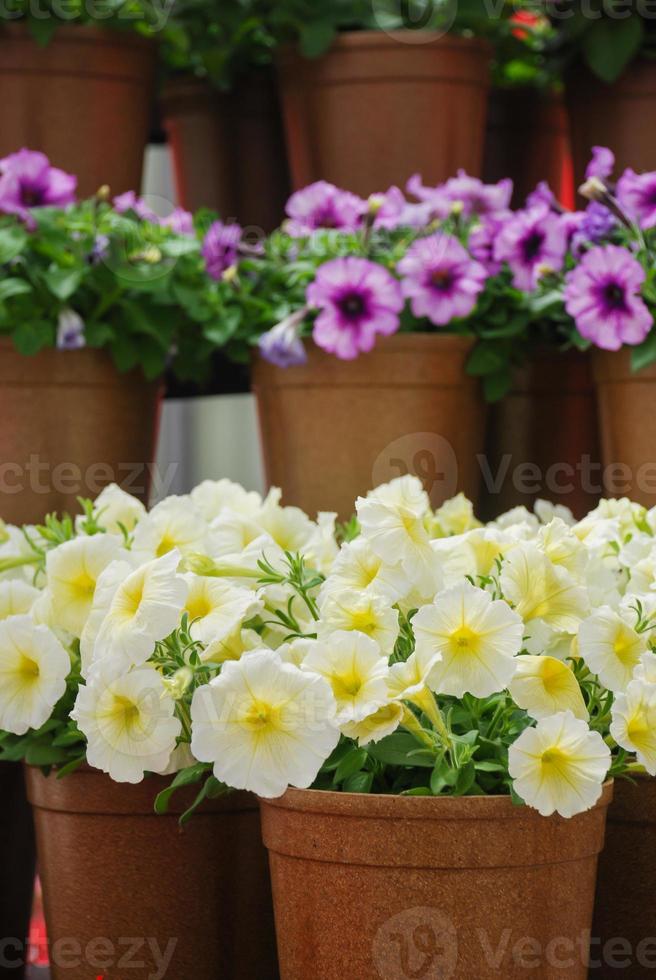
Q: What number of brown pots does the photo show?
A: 12